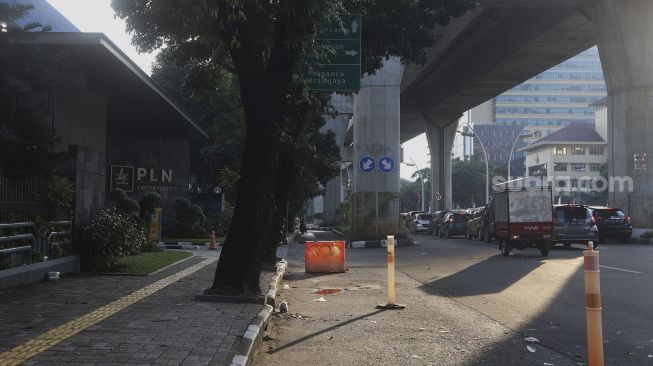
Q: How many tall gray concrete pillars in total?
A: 4